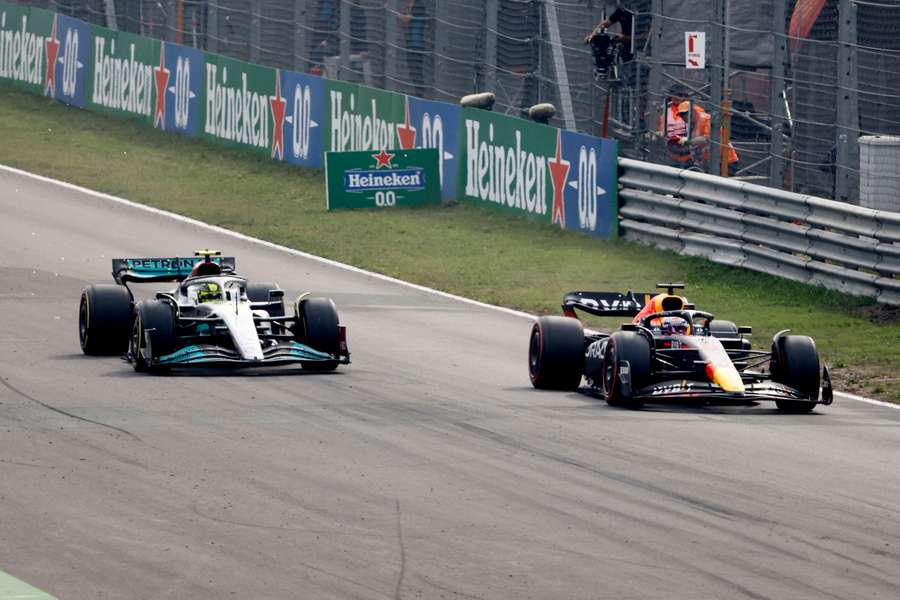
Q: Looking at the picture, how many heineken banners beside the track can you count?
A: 6